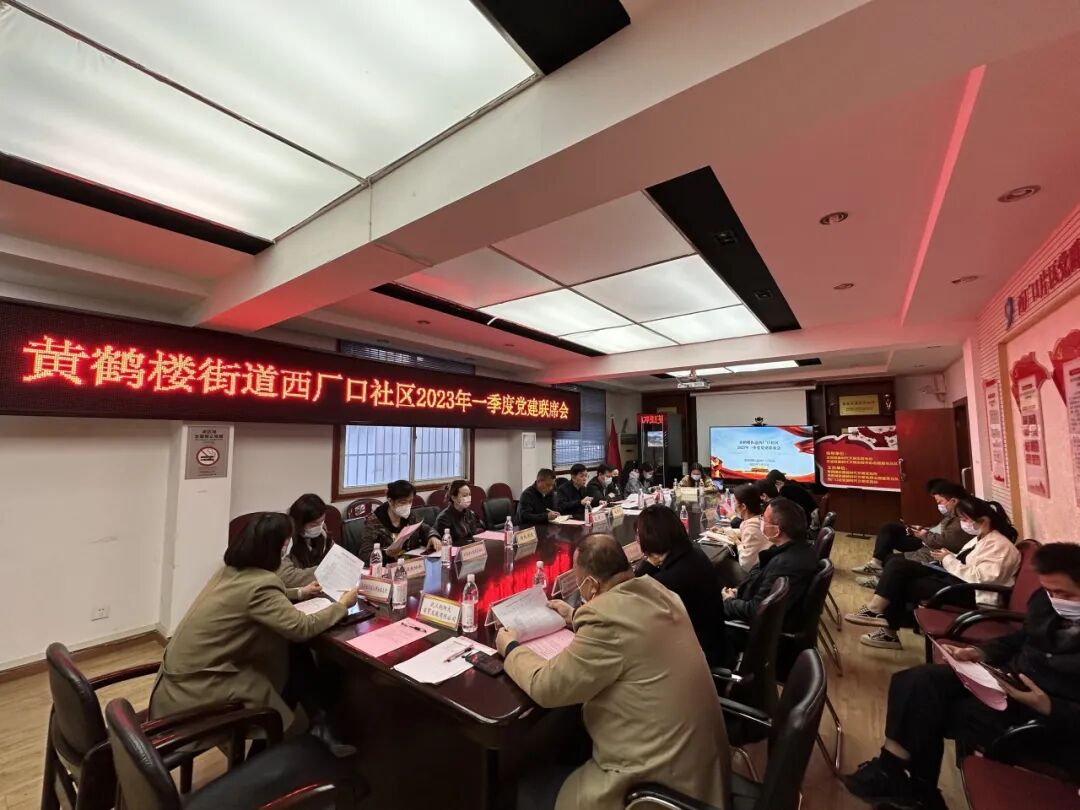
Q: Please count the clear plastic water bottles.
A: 13